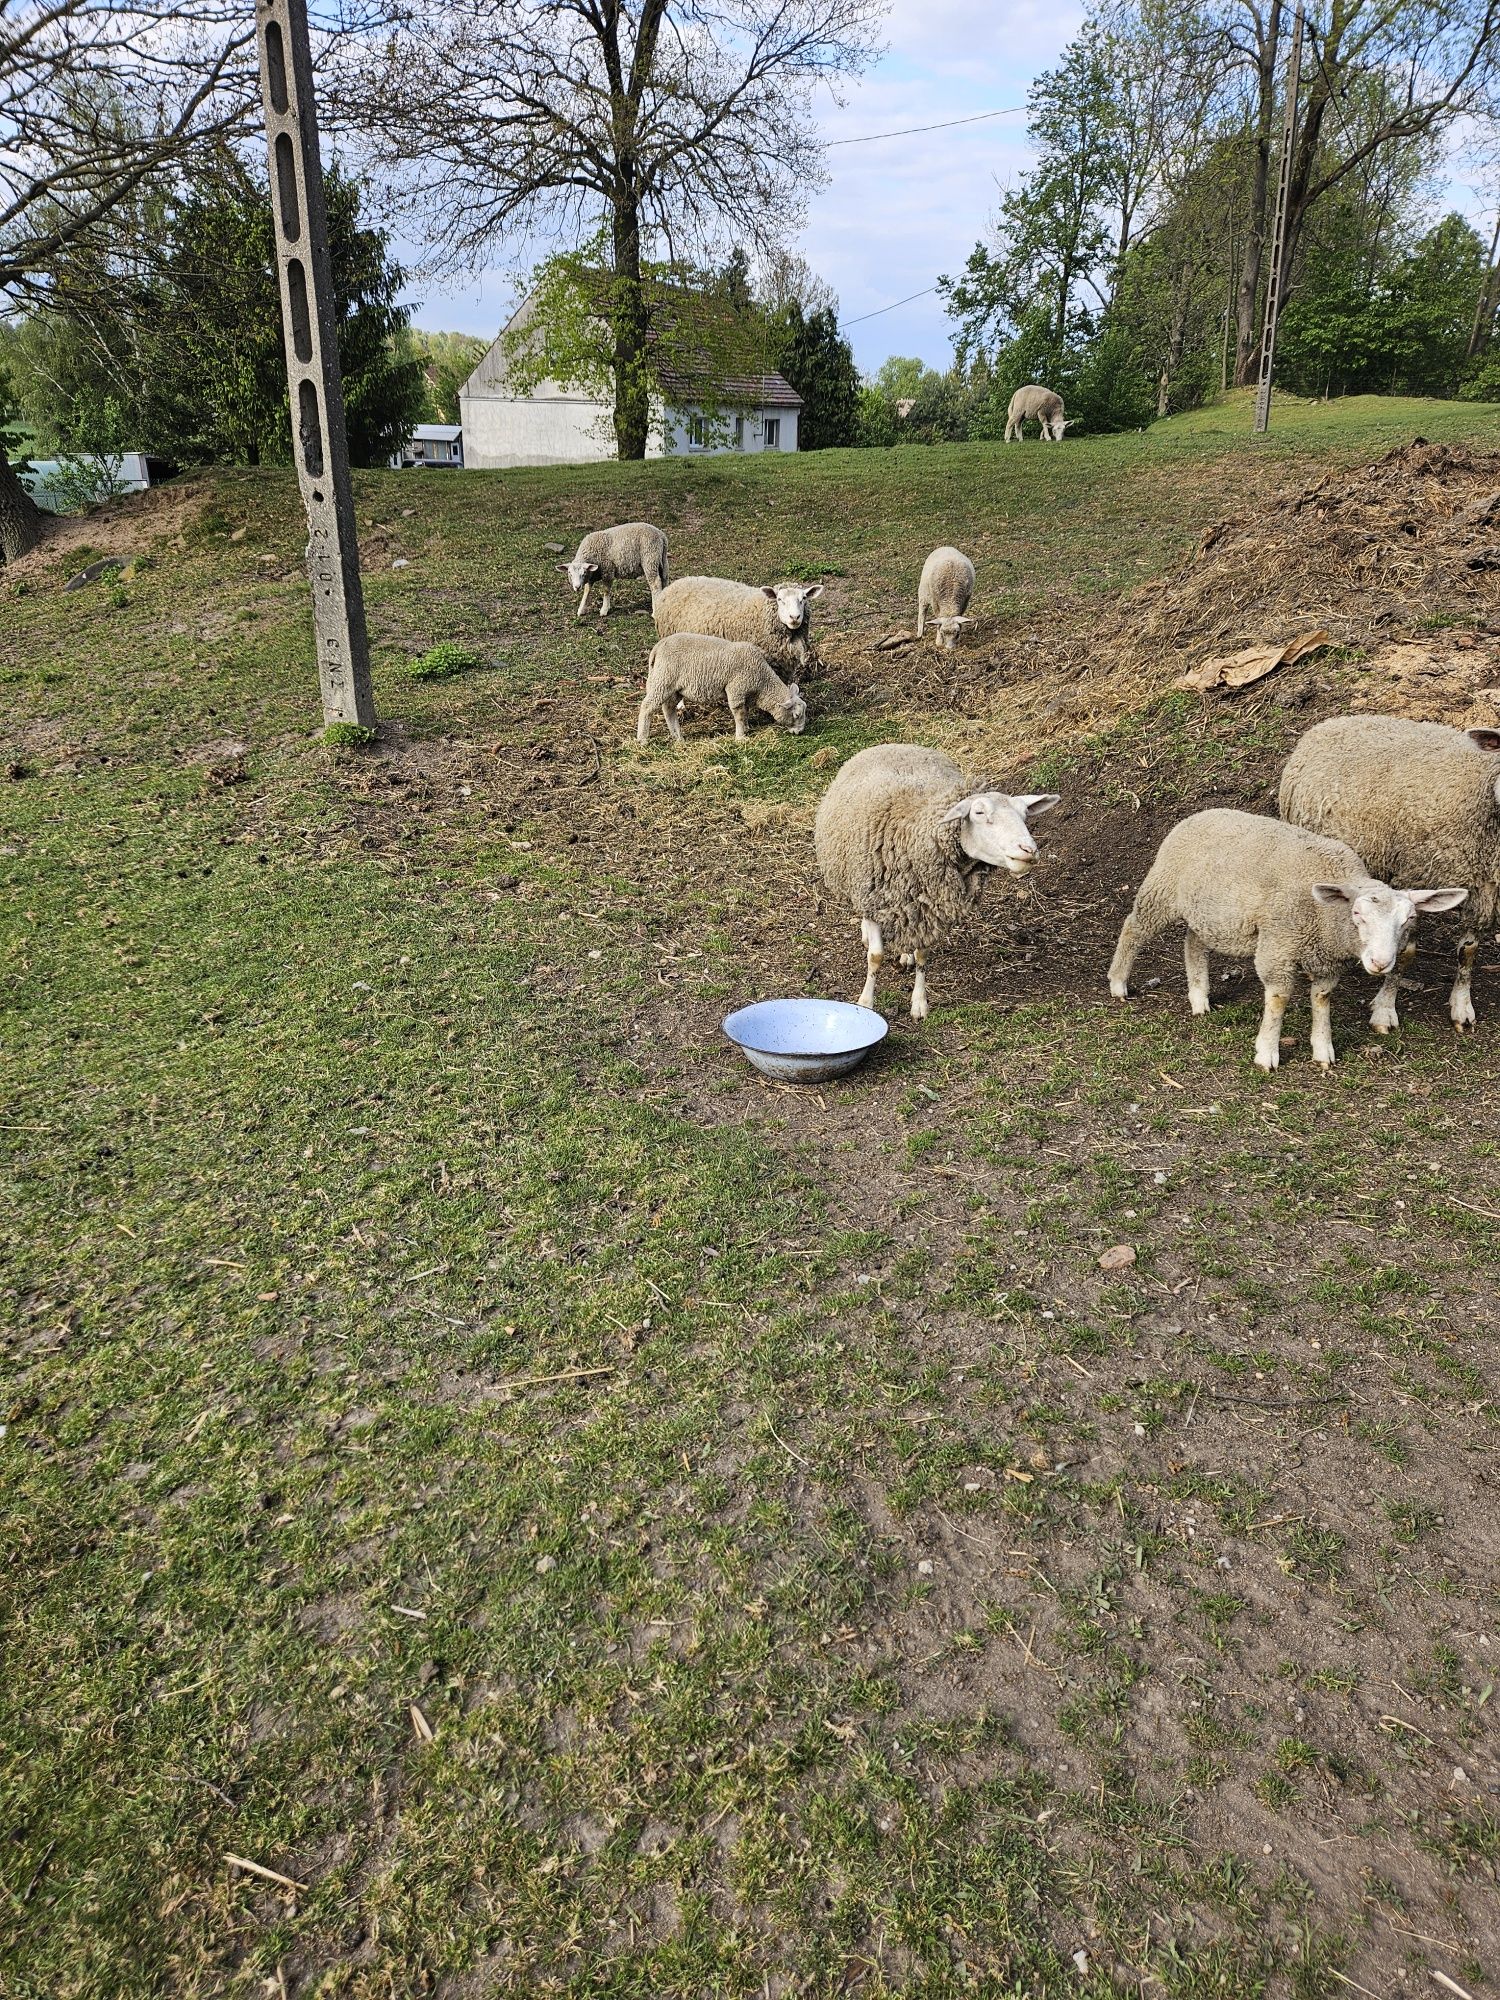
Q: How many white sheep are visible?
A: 8